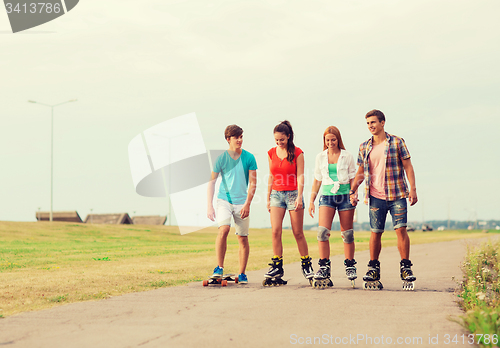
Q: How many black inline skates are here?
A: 6